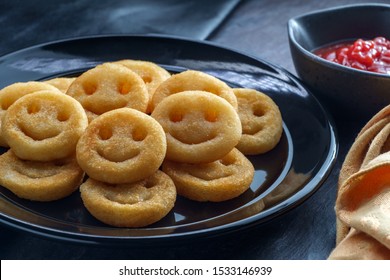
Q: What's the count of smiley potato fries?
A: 12